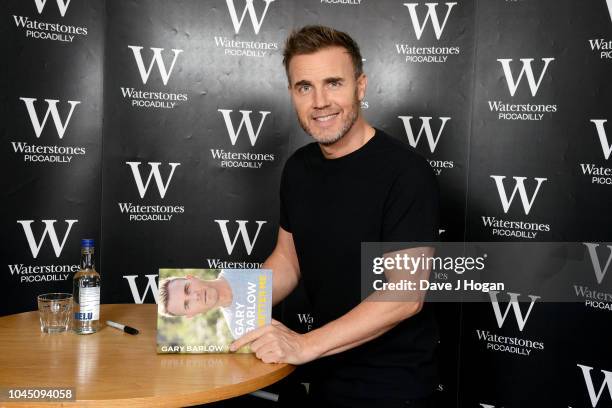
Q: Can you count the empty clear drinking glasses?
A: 1